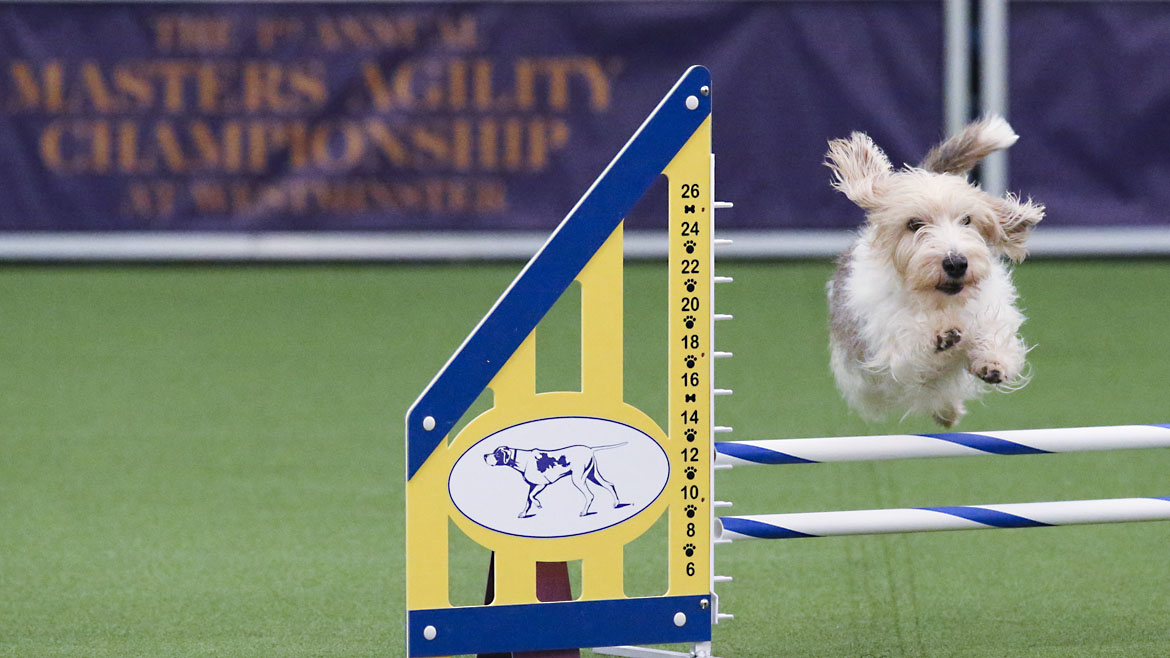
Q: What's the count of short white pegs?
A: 12